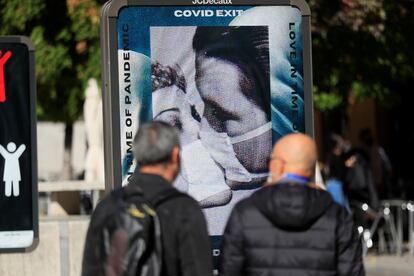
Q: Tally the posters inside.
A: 2